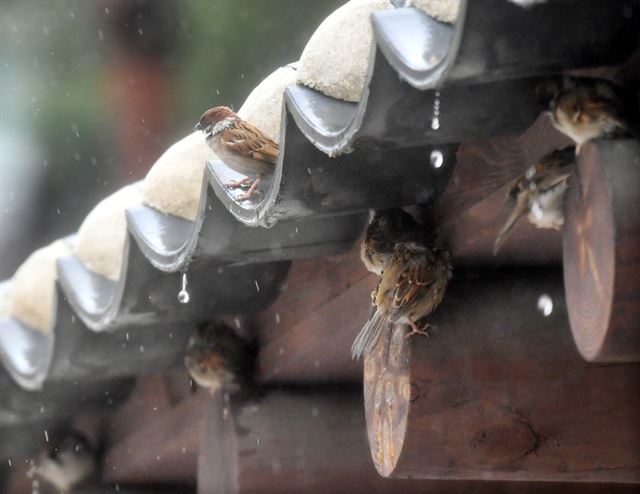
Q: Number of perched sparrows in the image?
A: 7